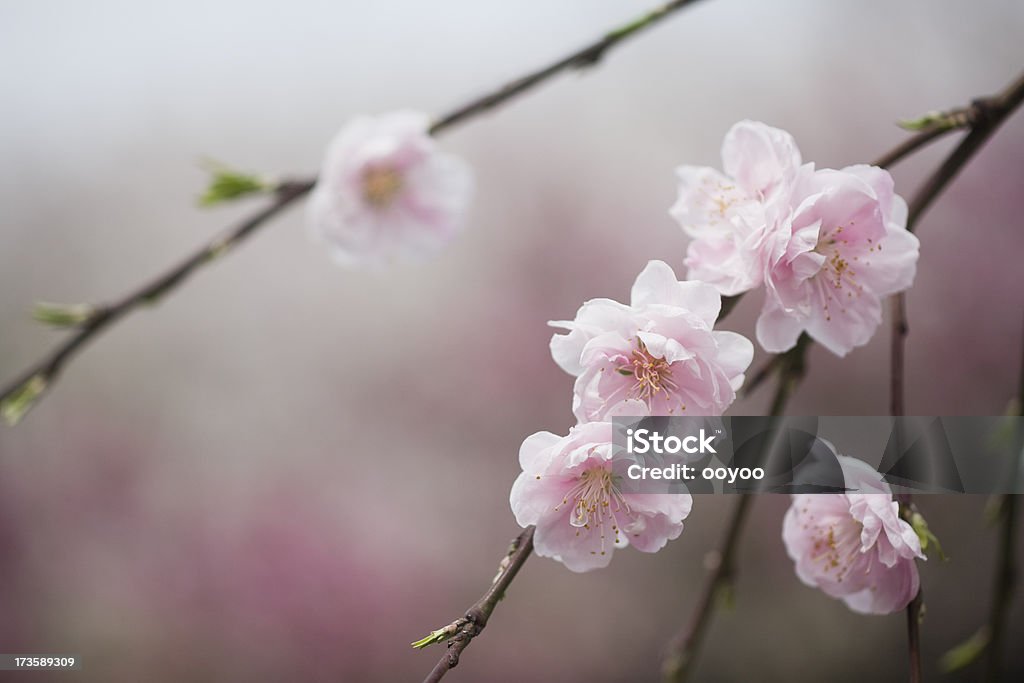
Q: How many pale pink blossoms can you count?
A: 6